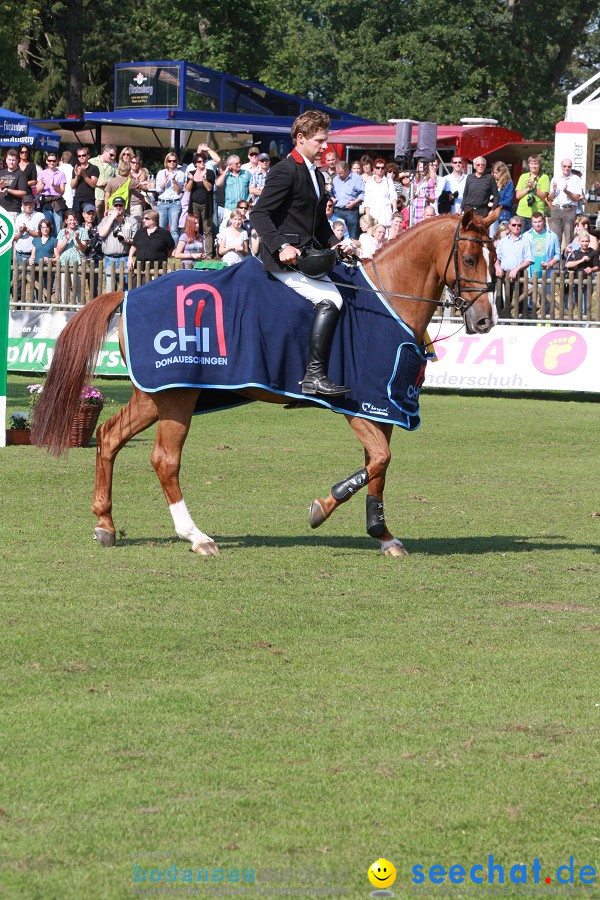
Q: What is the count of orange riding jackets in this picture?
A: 0